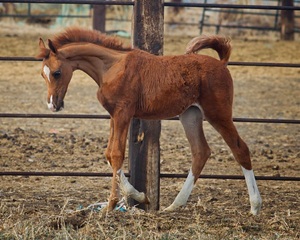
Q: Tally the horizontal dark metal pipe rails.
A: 4